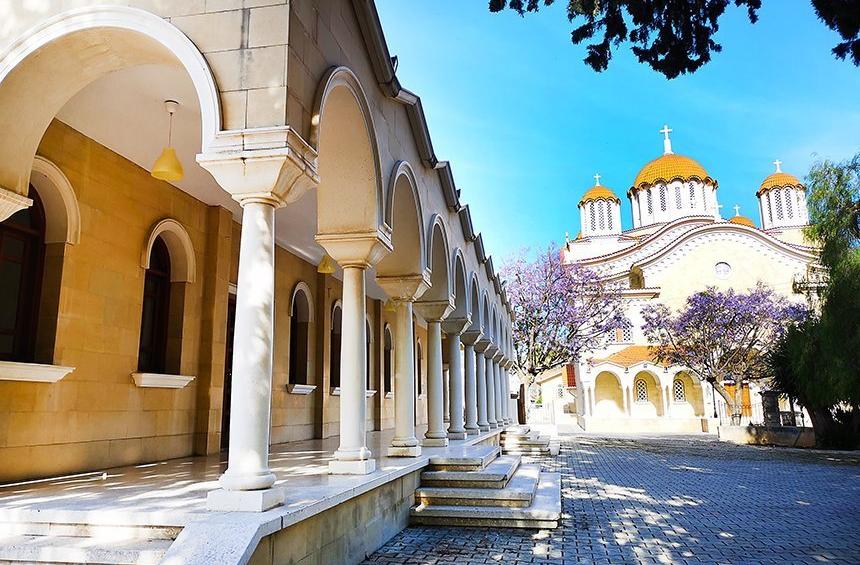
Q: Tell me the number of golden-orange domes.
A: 4